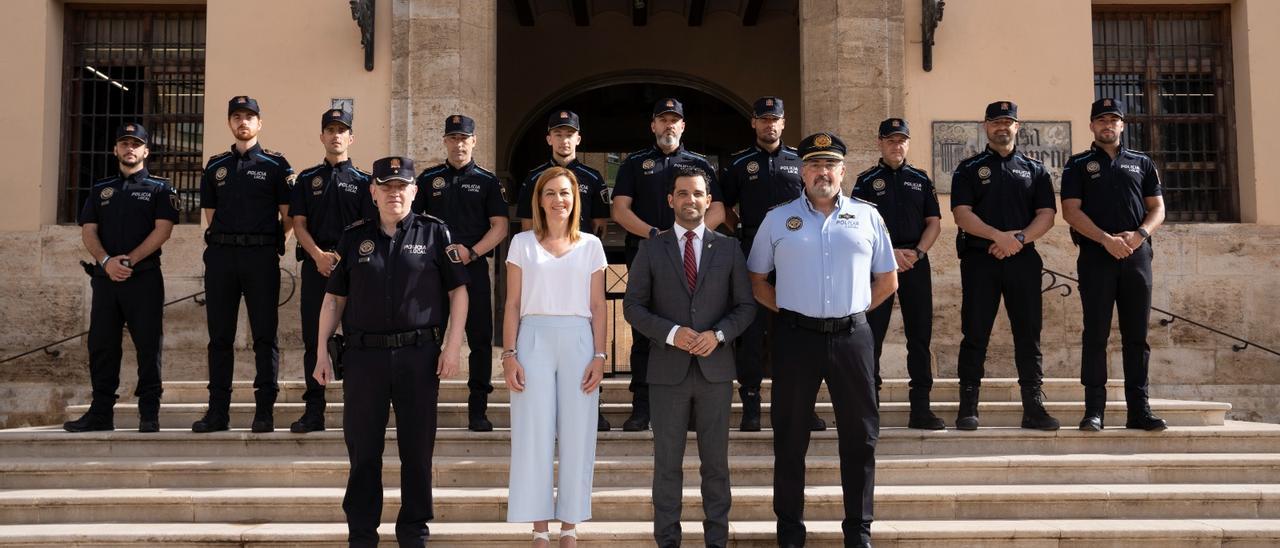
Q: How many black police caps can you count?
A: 12